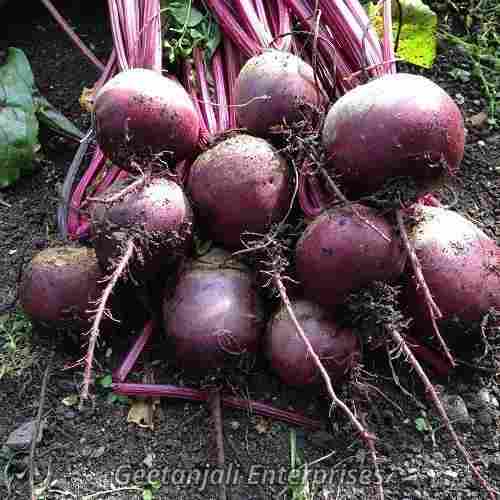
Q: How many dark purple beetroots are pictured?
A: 10